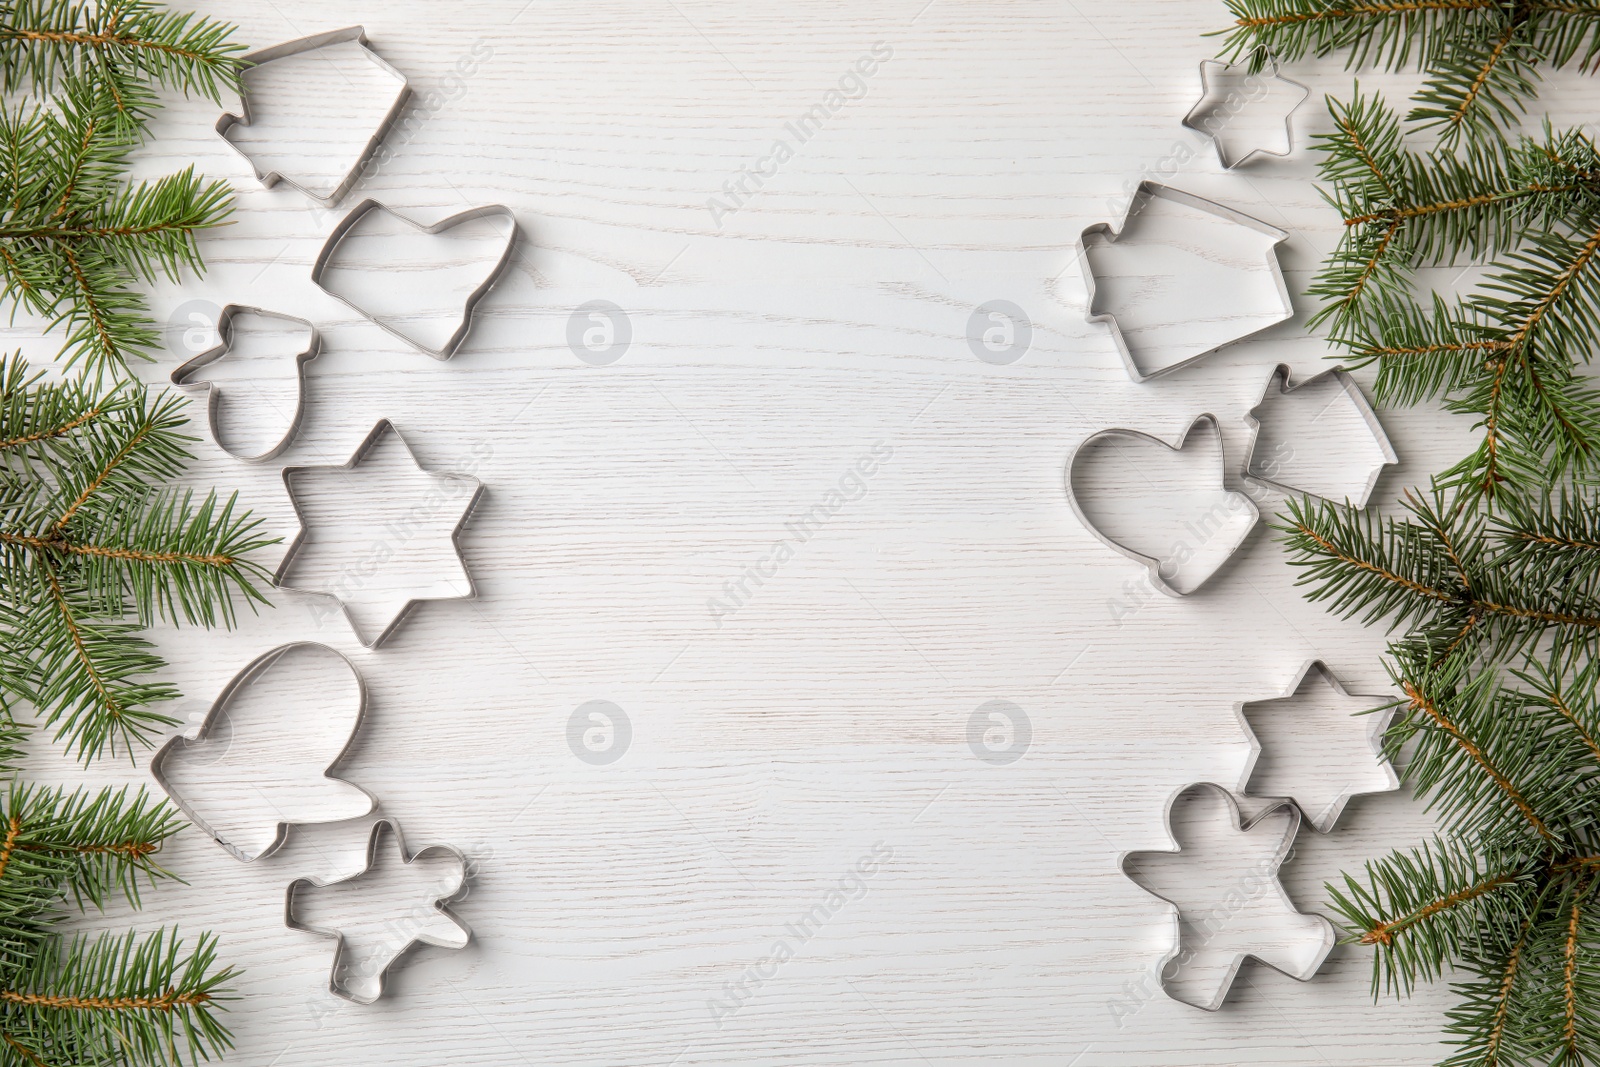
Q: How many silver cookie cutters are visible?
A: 12